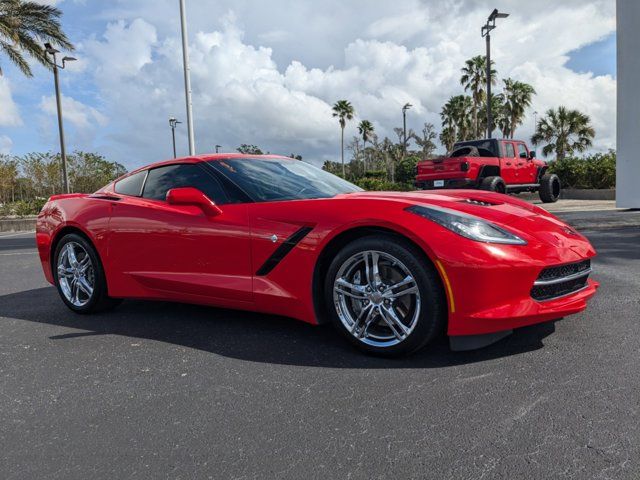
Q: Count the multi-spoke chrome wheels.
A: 2